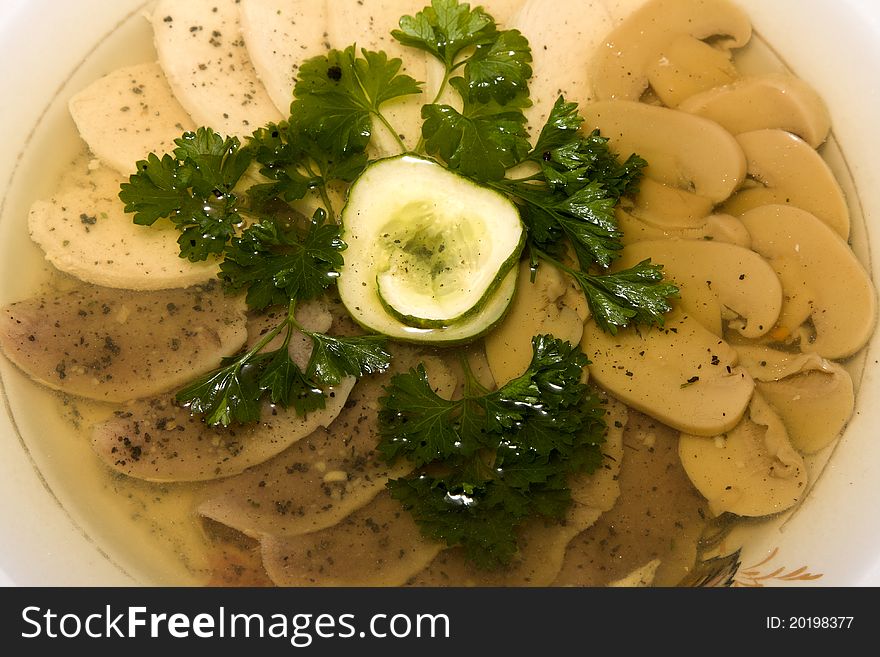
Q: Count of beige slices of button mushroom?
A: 11